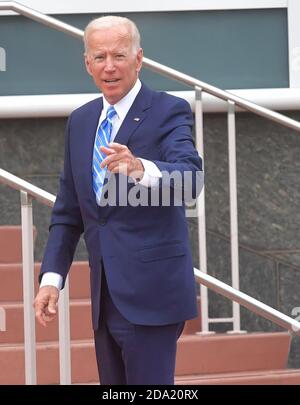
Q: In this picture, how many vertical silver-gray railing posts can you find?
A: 4